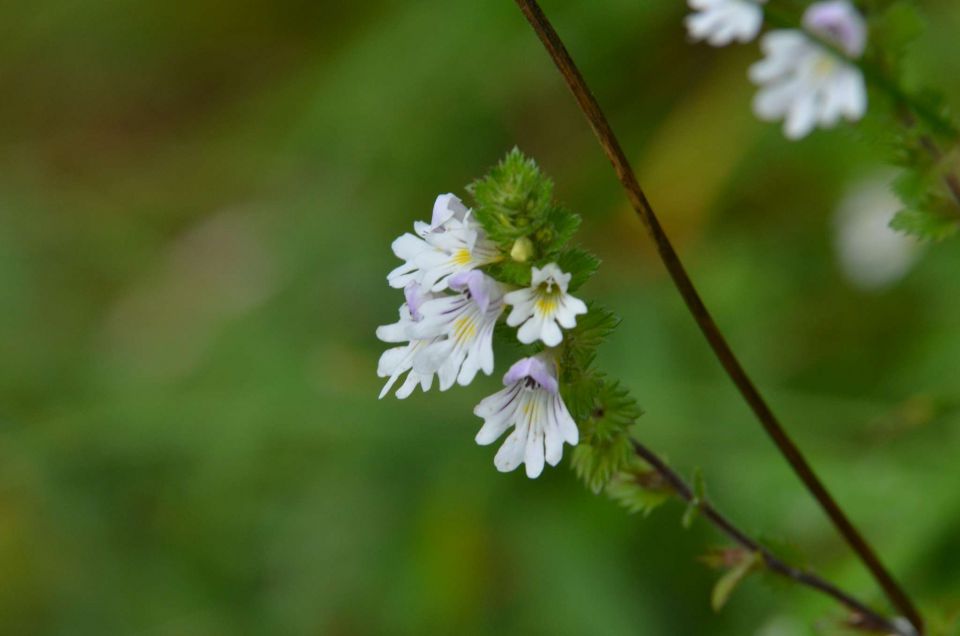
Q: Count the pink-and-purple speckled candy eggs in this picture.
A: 0